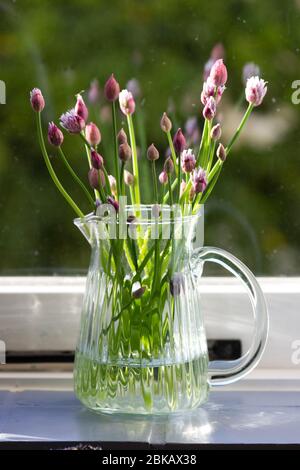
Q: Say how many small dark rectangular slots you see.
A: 2